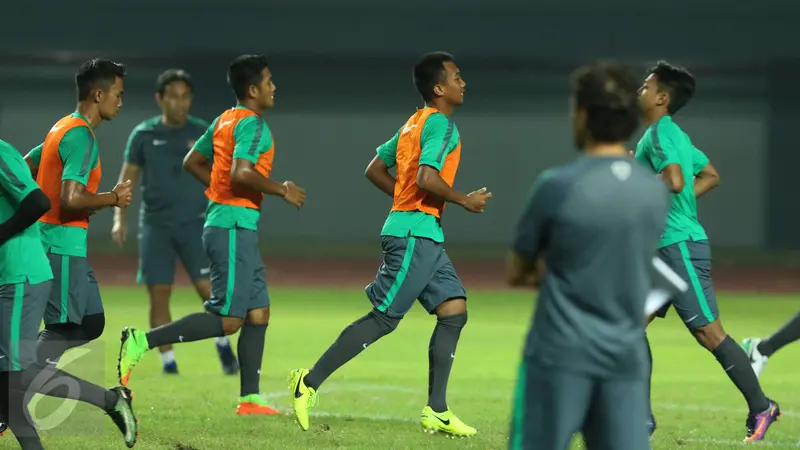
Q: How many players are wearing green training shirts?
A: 5